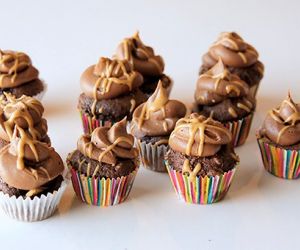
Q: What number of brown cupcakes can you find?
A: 11